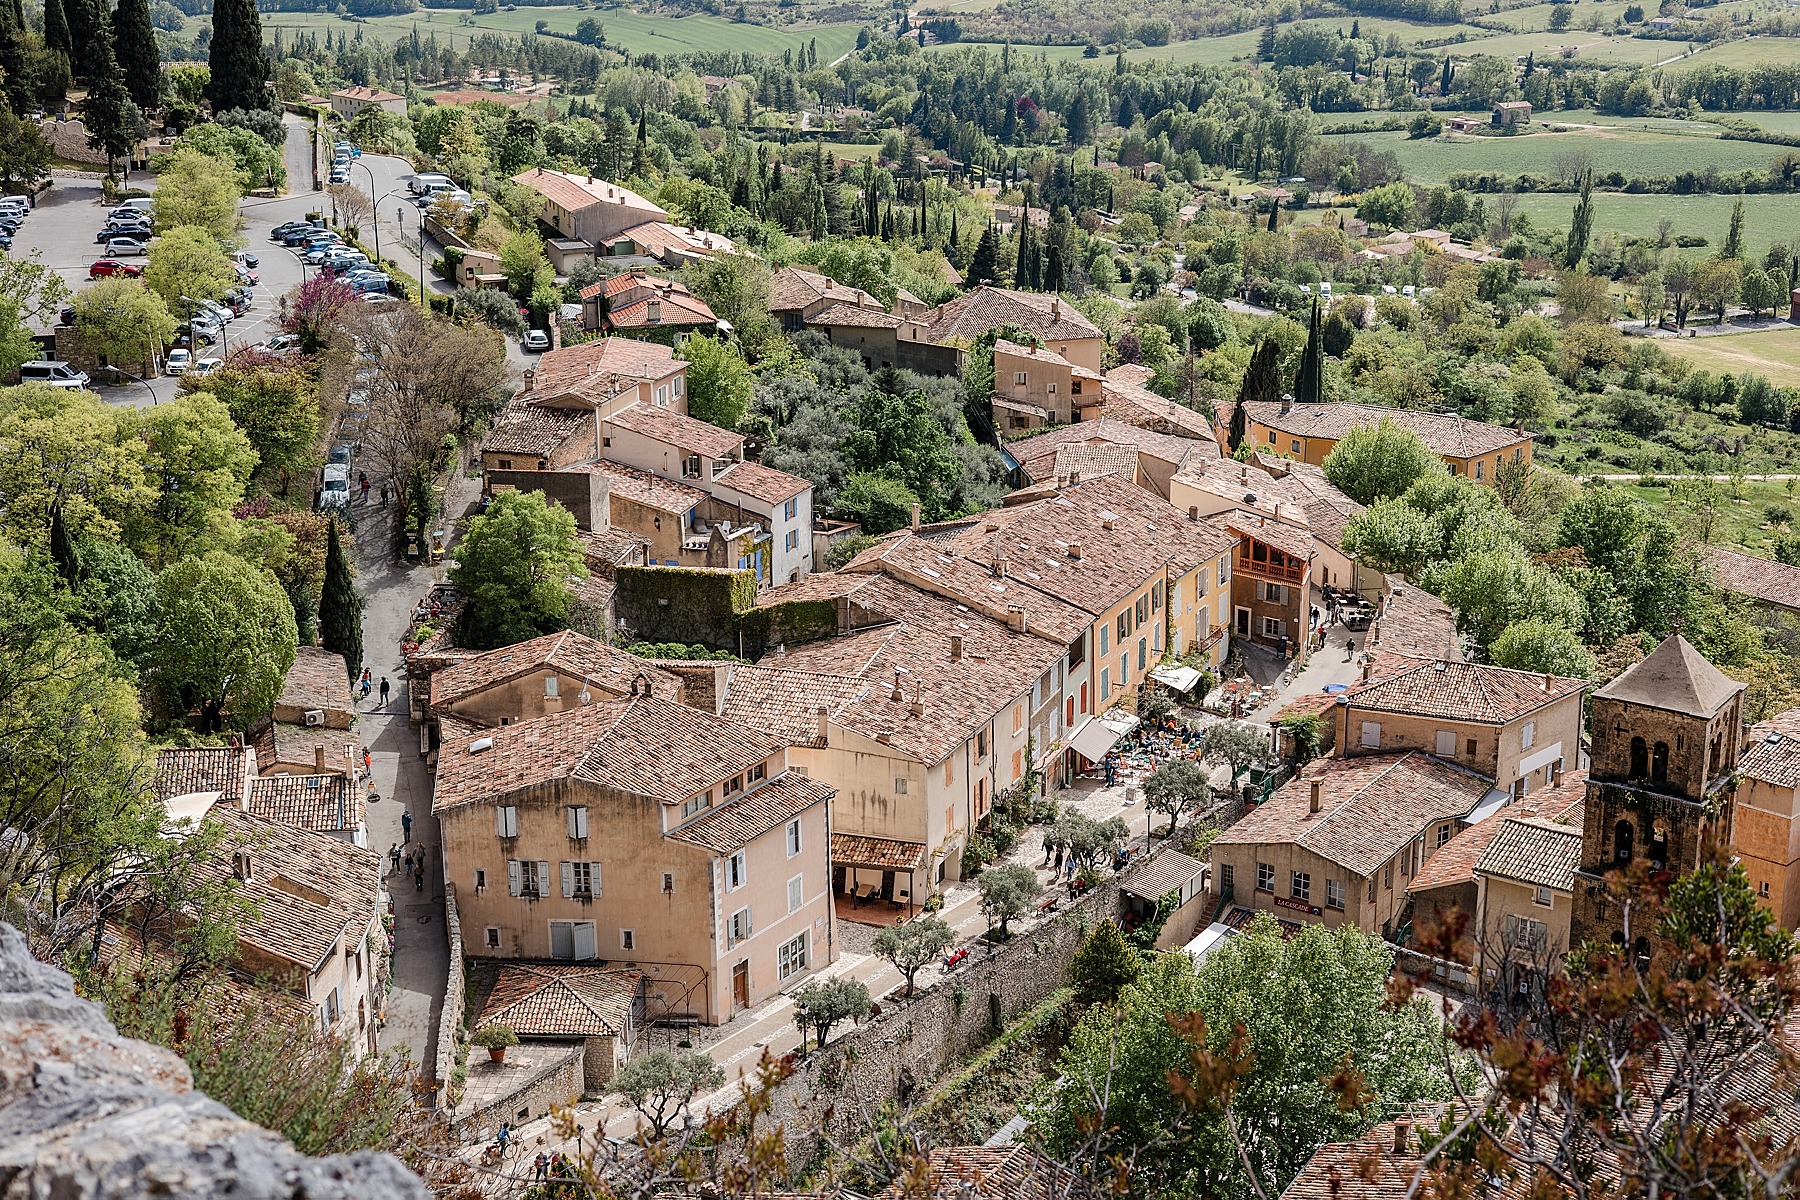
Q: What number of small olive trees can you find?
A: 7